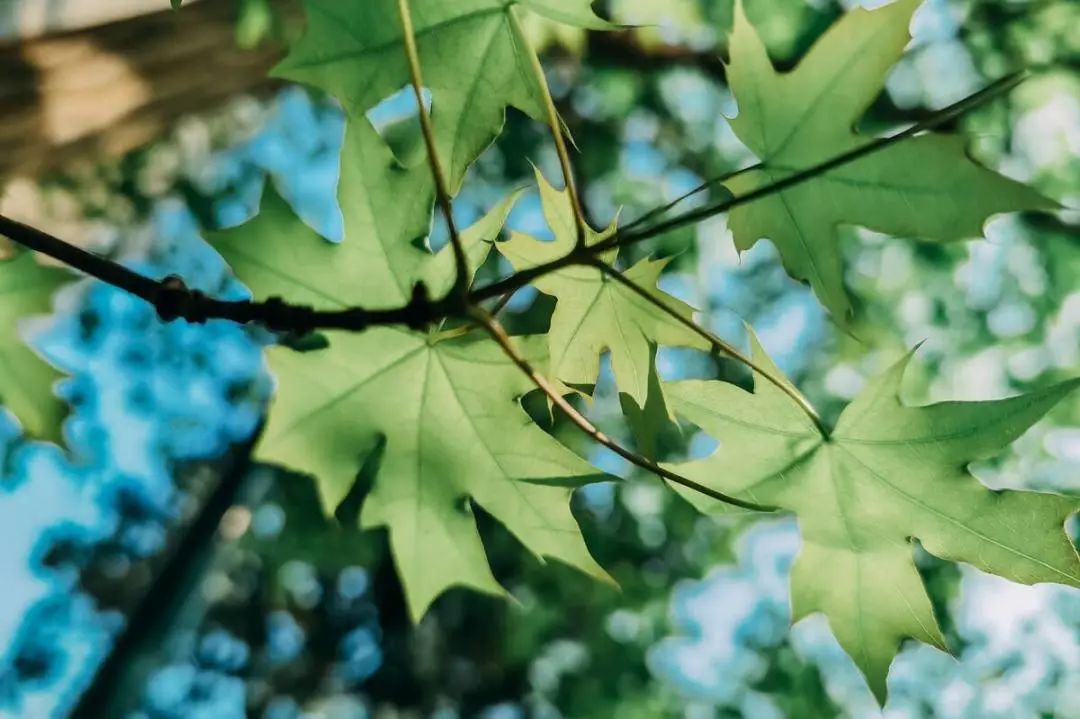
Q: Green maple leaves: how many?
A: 7